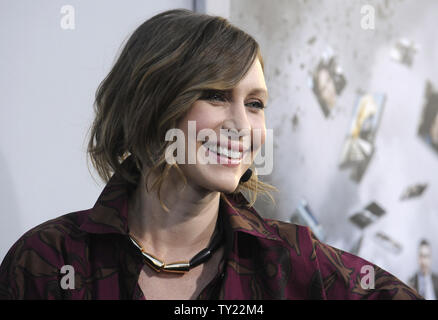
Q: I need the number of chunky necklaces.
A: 1